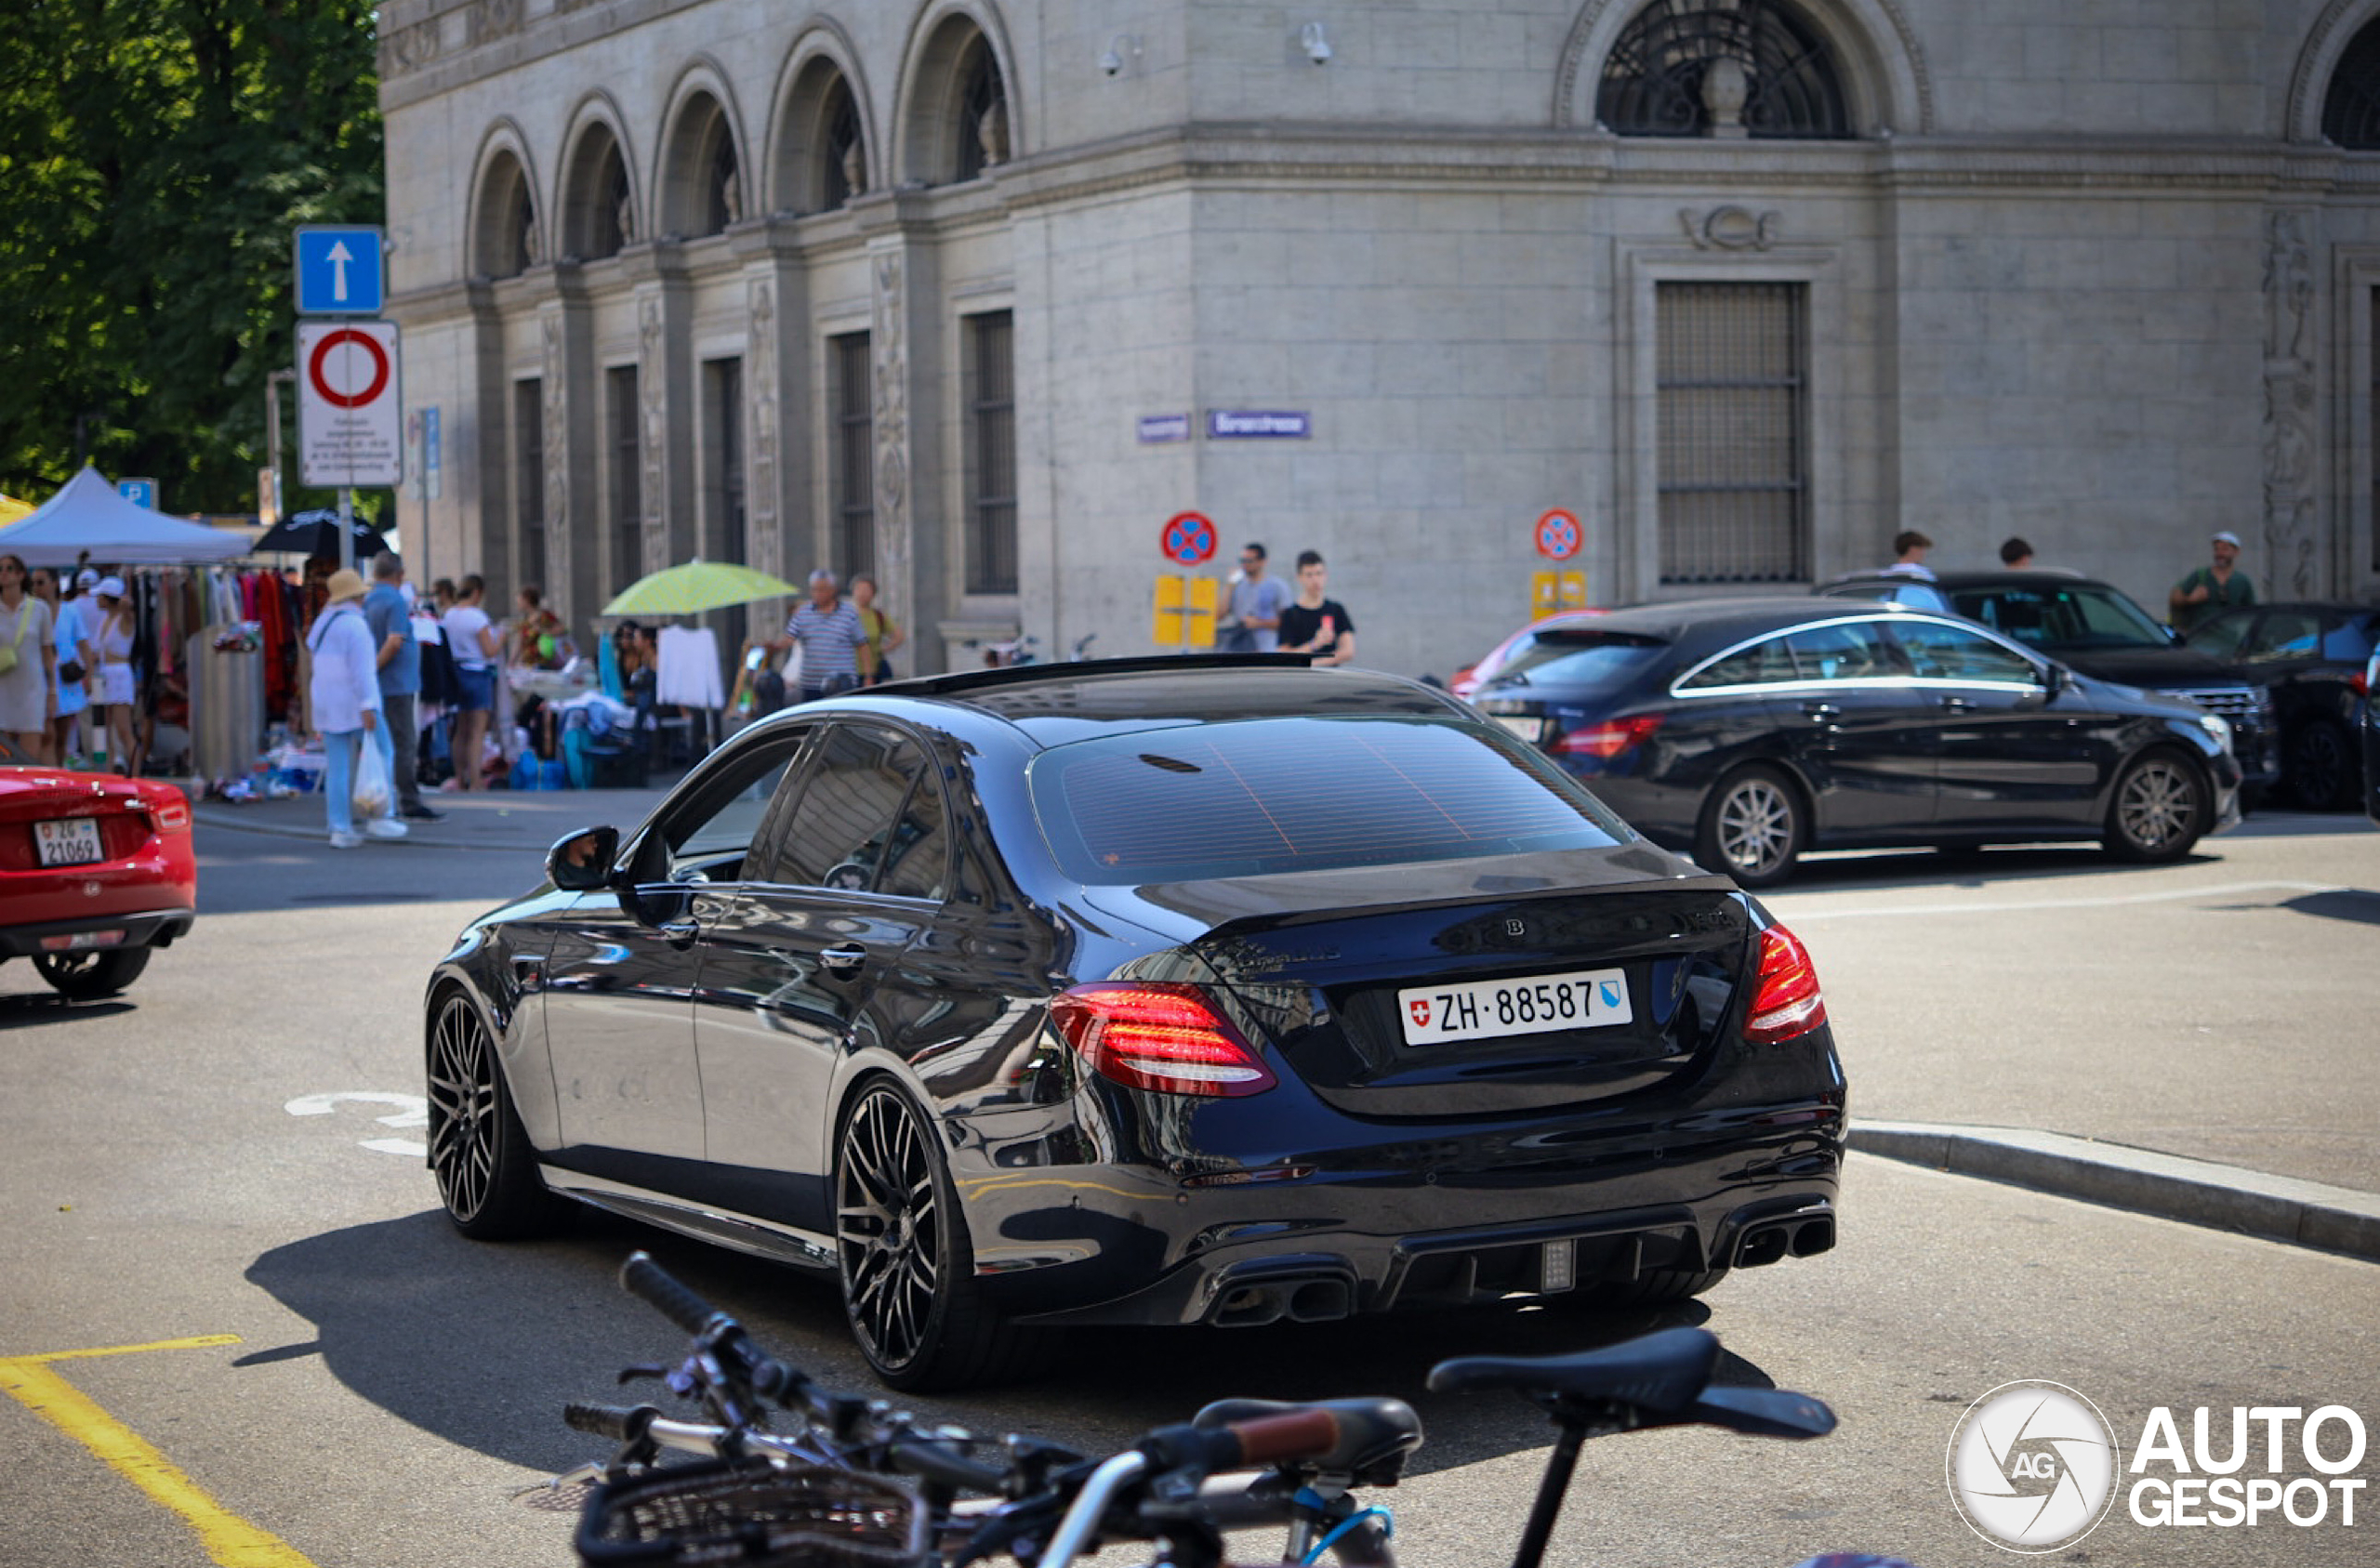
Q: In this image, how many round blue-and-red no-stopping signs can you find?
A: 2